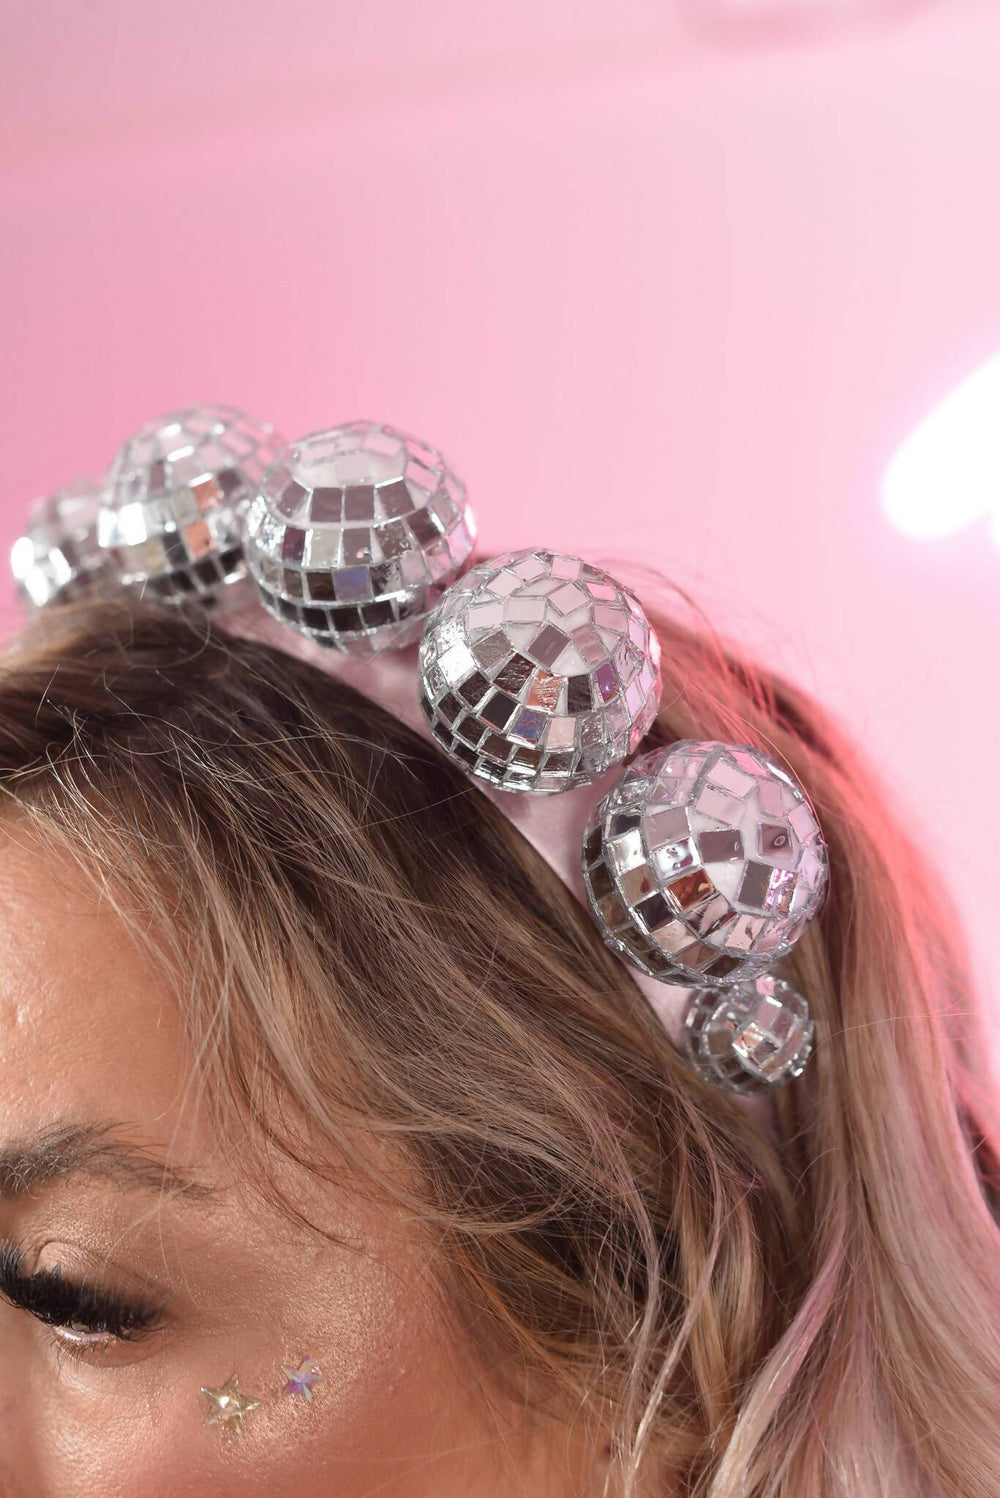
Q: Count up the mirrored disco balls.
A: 6